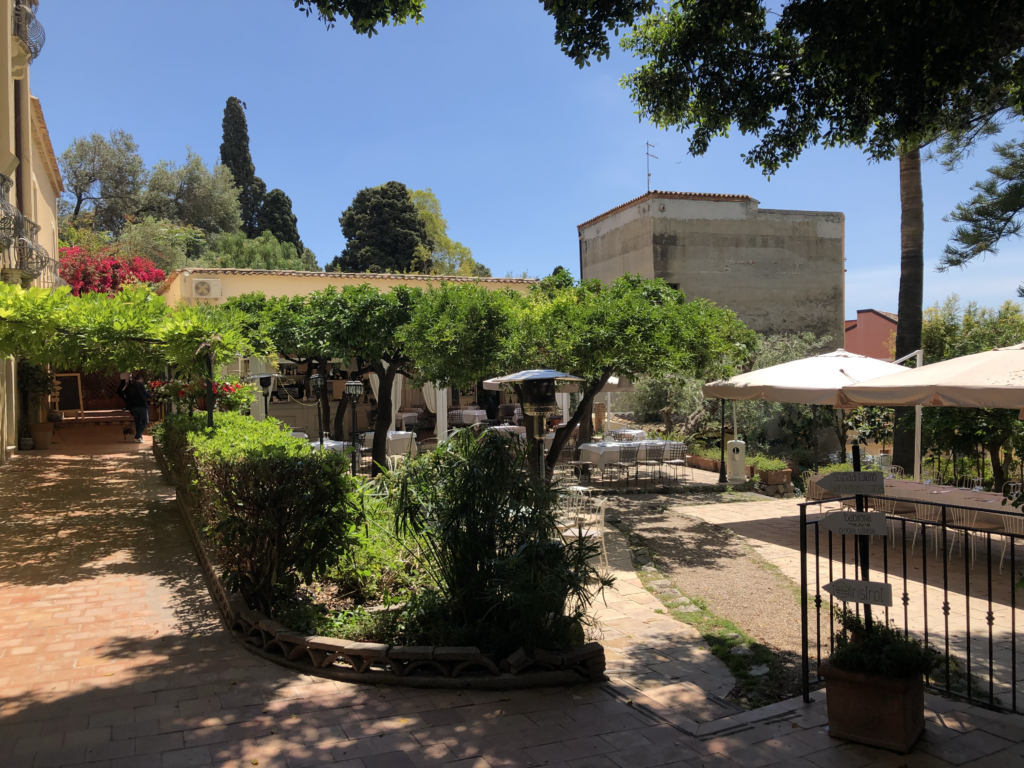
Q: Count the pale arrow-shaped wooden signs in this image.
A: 3